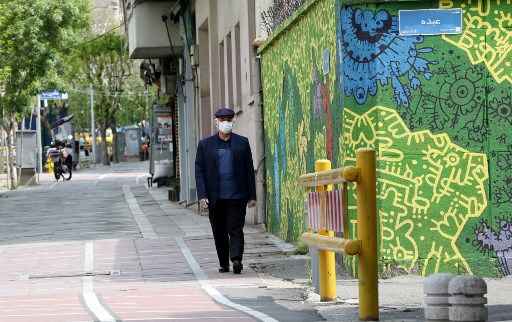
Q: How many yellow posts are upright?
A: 2